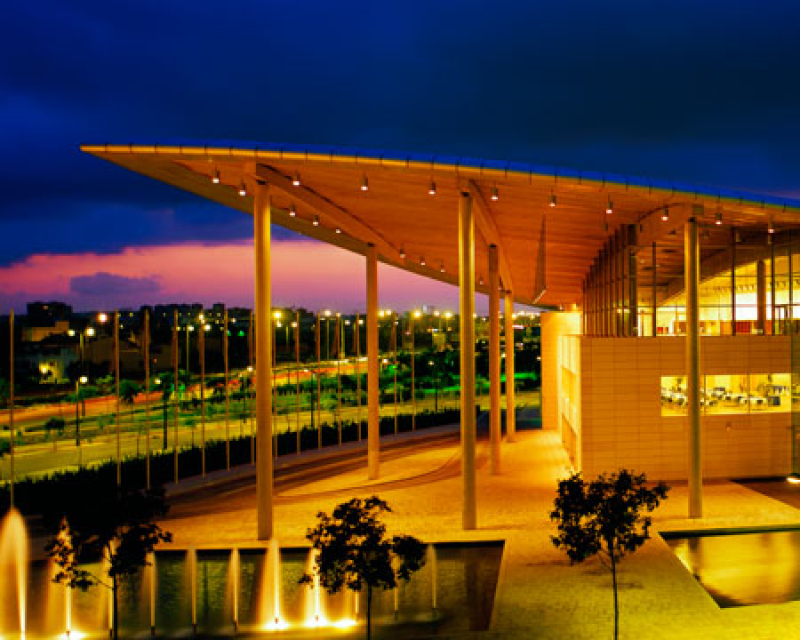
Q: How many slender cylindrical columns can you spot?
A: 6